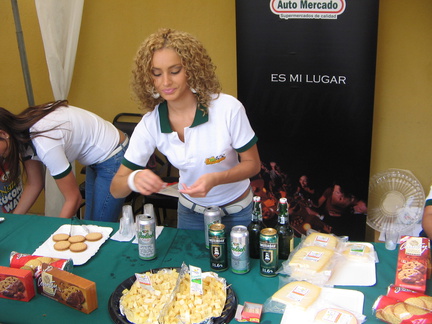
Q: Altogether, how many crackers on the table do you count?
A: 5